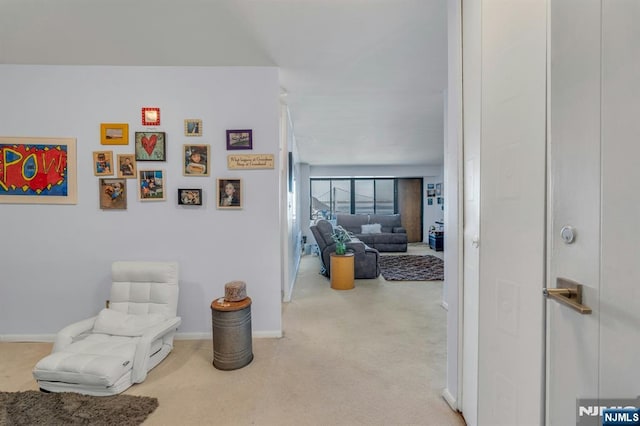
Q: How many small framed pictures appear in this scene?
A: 12